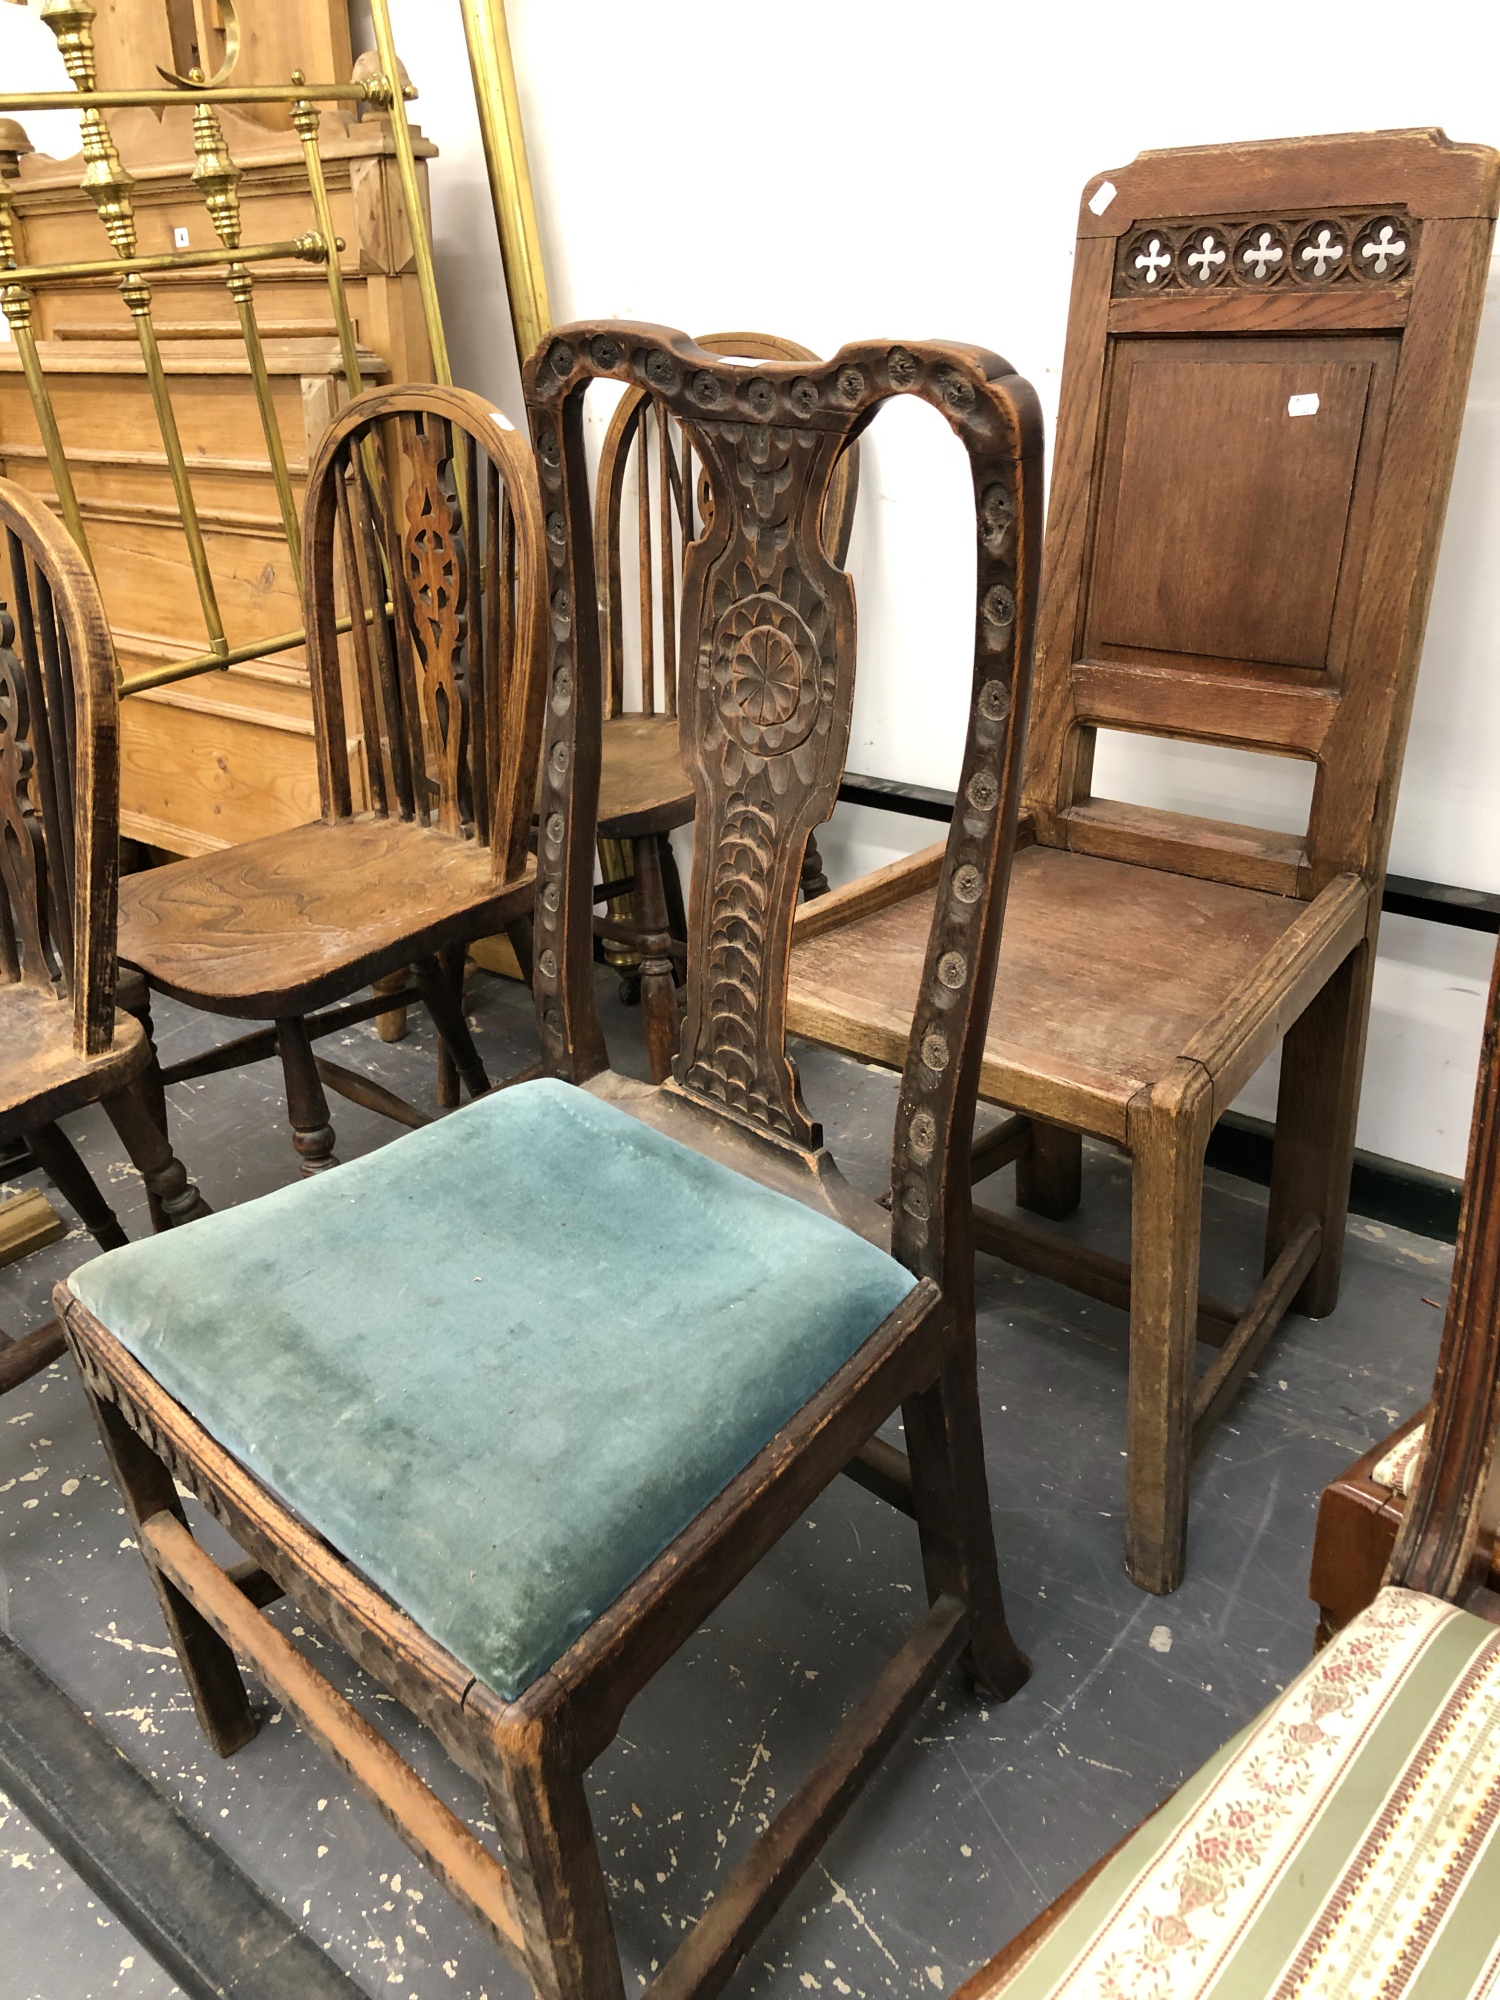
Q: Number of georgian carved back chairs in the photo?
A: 1